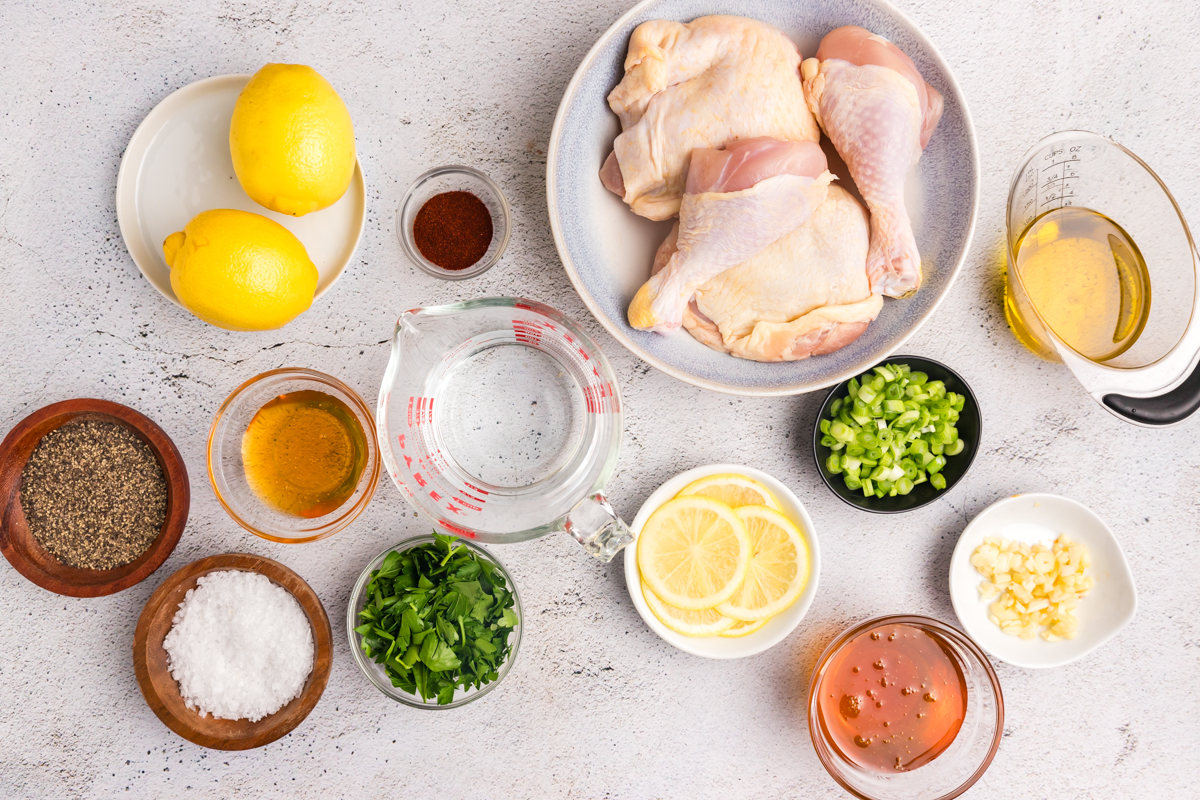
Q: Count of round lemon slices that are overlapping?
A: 5